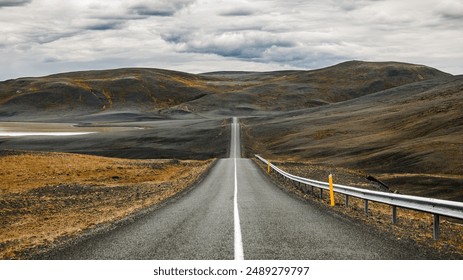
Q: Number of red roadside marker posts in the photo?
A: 0